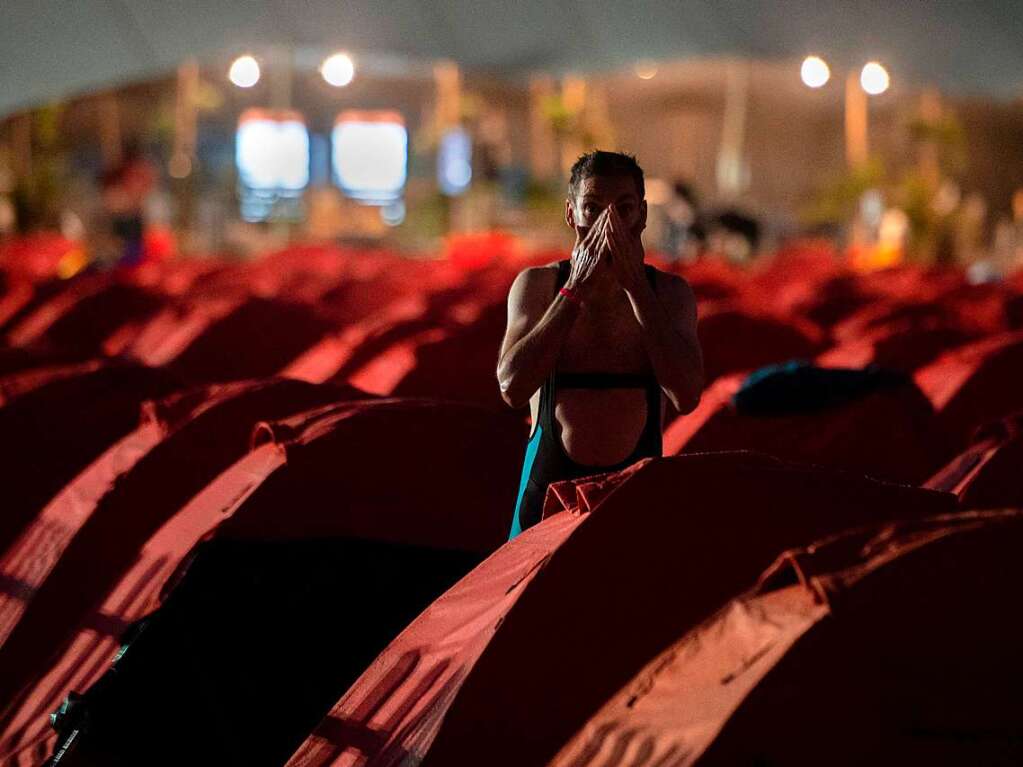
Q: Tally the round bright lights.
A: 4